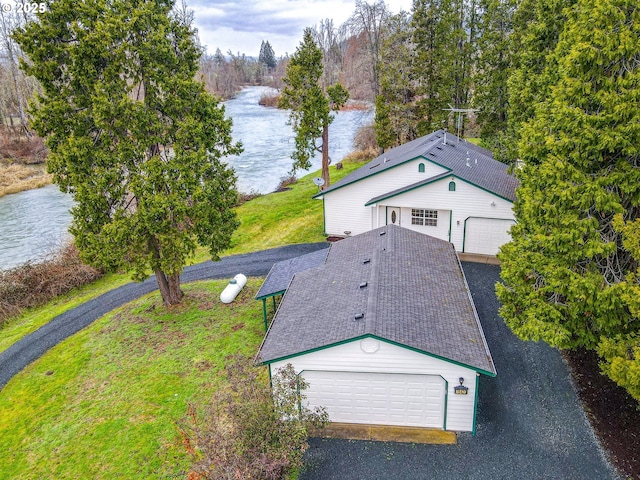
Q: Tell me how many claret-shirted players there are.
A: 0